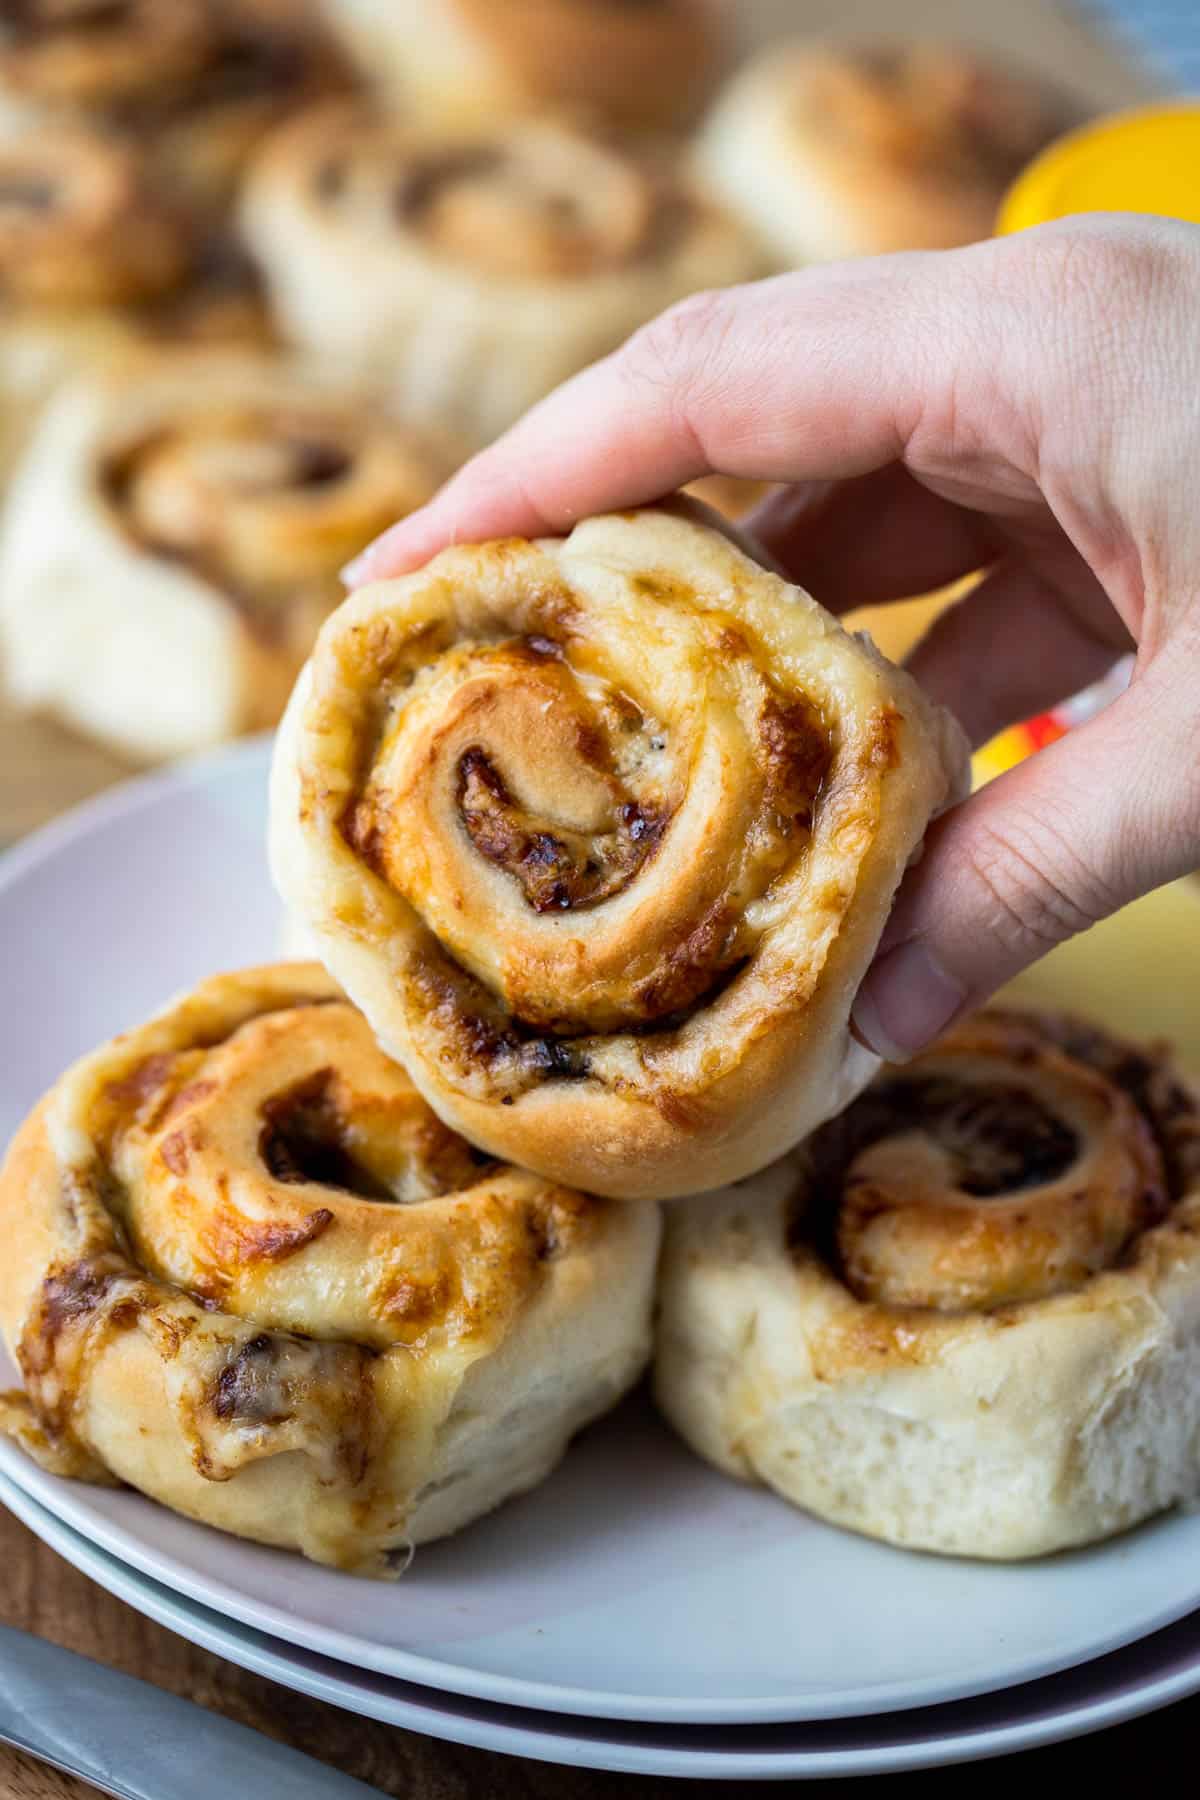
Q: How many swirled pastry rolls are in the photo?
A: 9